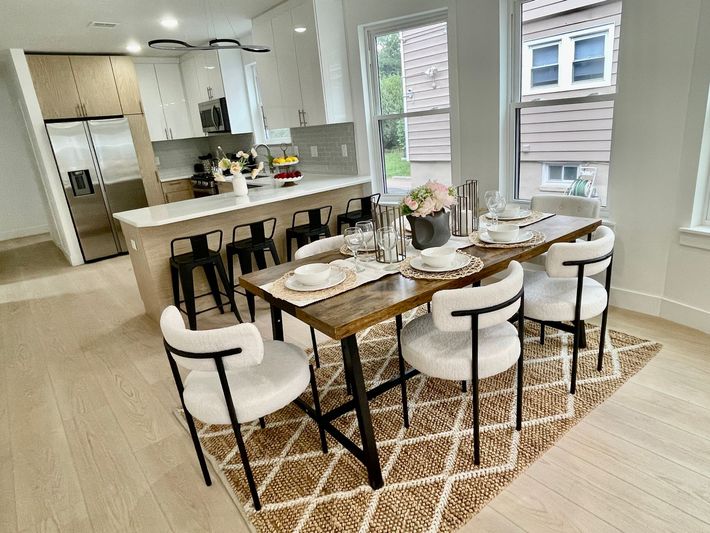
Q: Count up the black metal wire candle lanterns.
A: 2